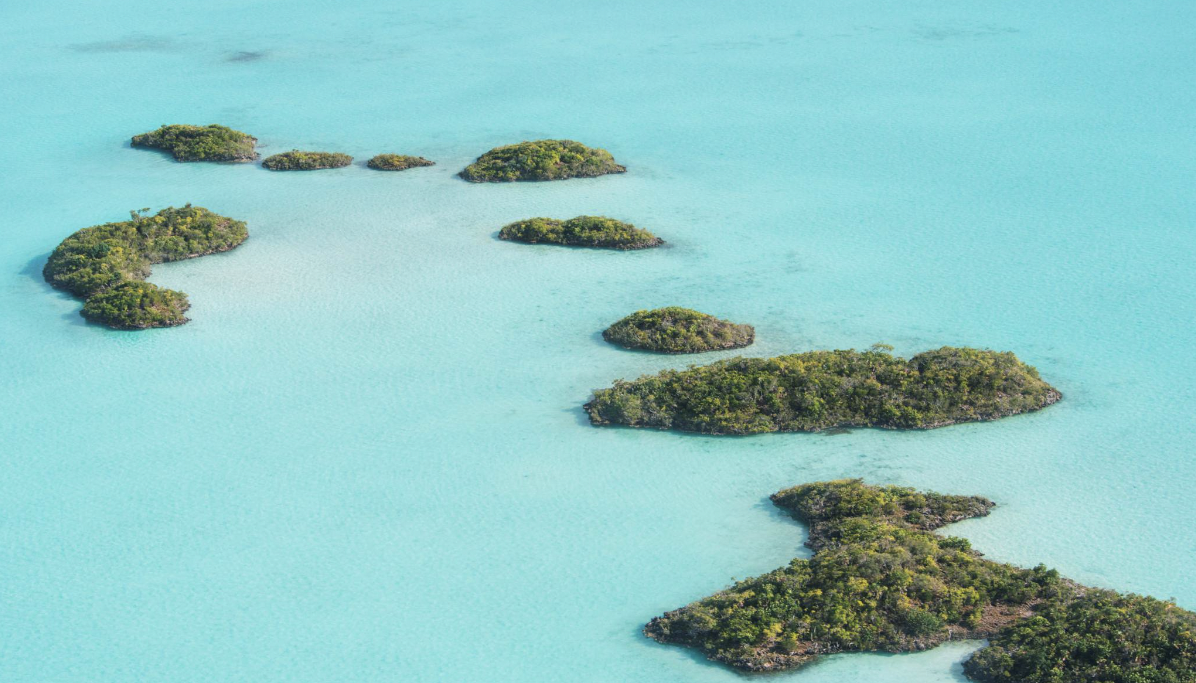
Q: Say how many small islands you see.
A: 9